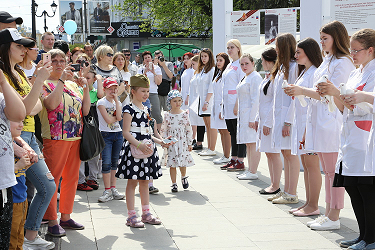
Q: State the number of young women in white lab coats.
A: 11